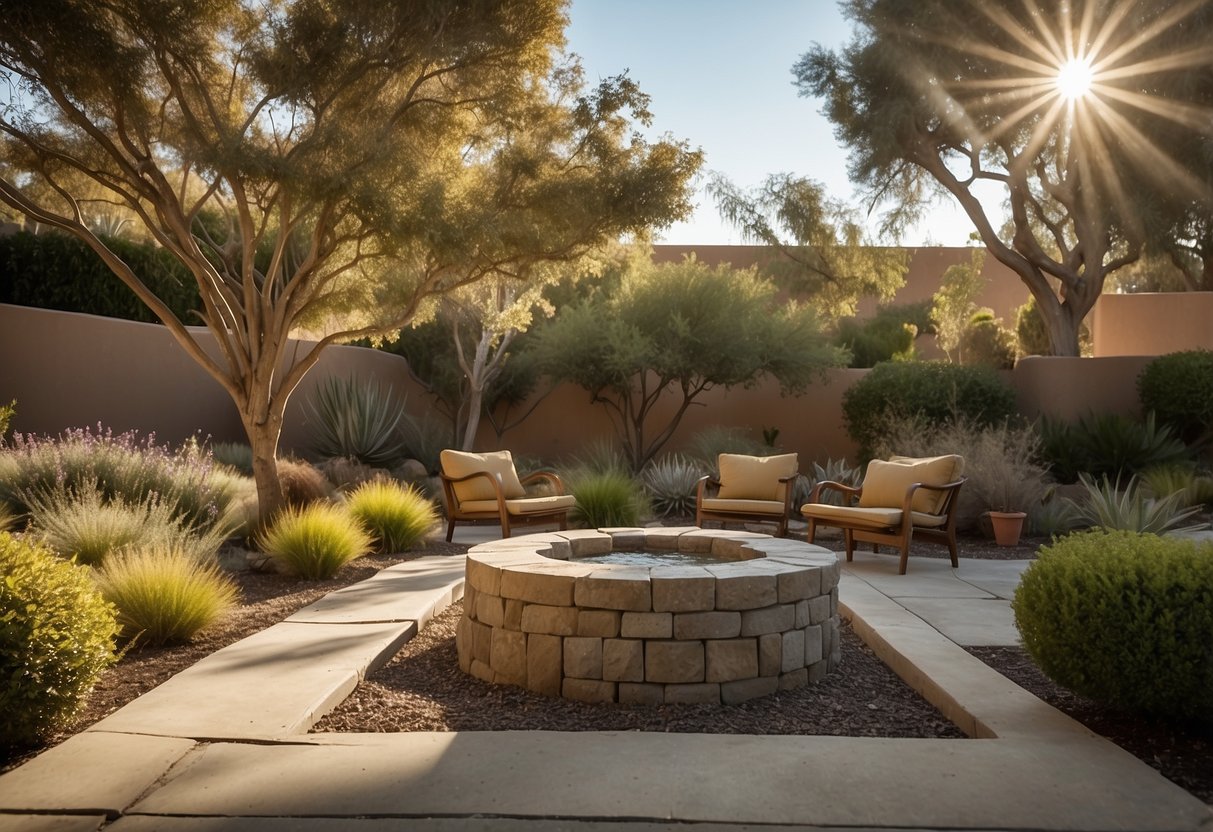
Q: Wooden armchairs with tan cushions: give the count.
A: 3